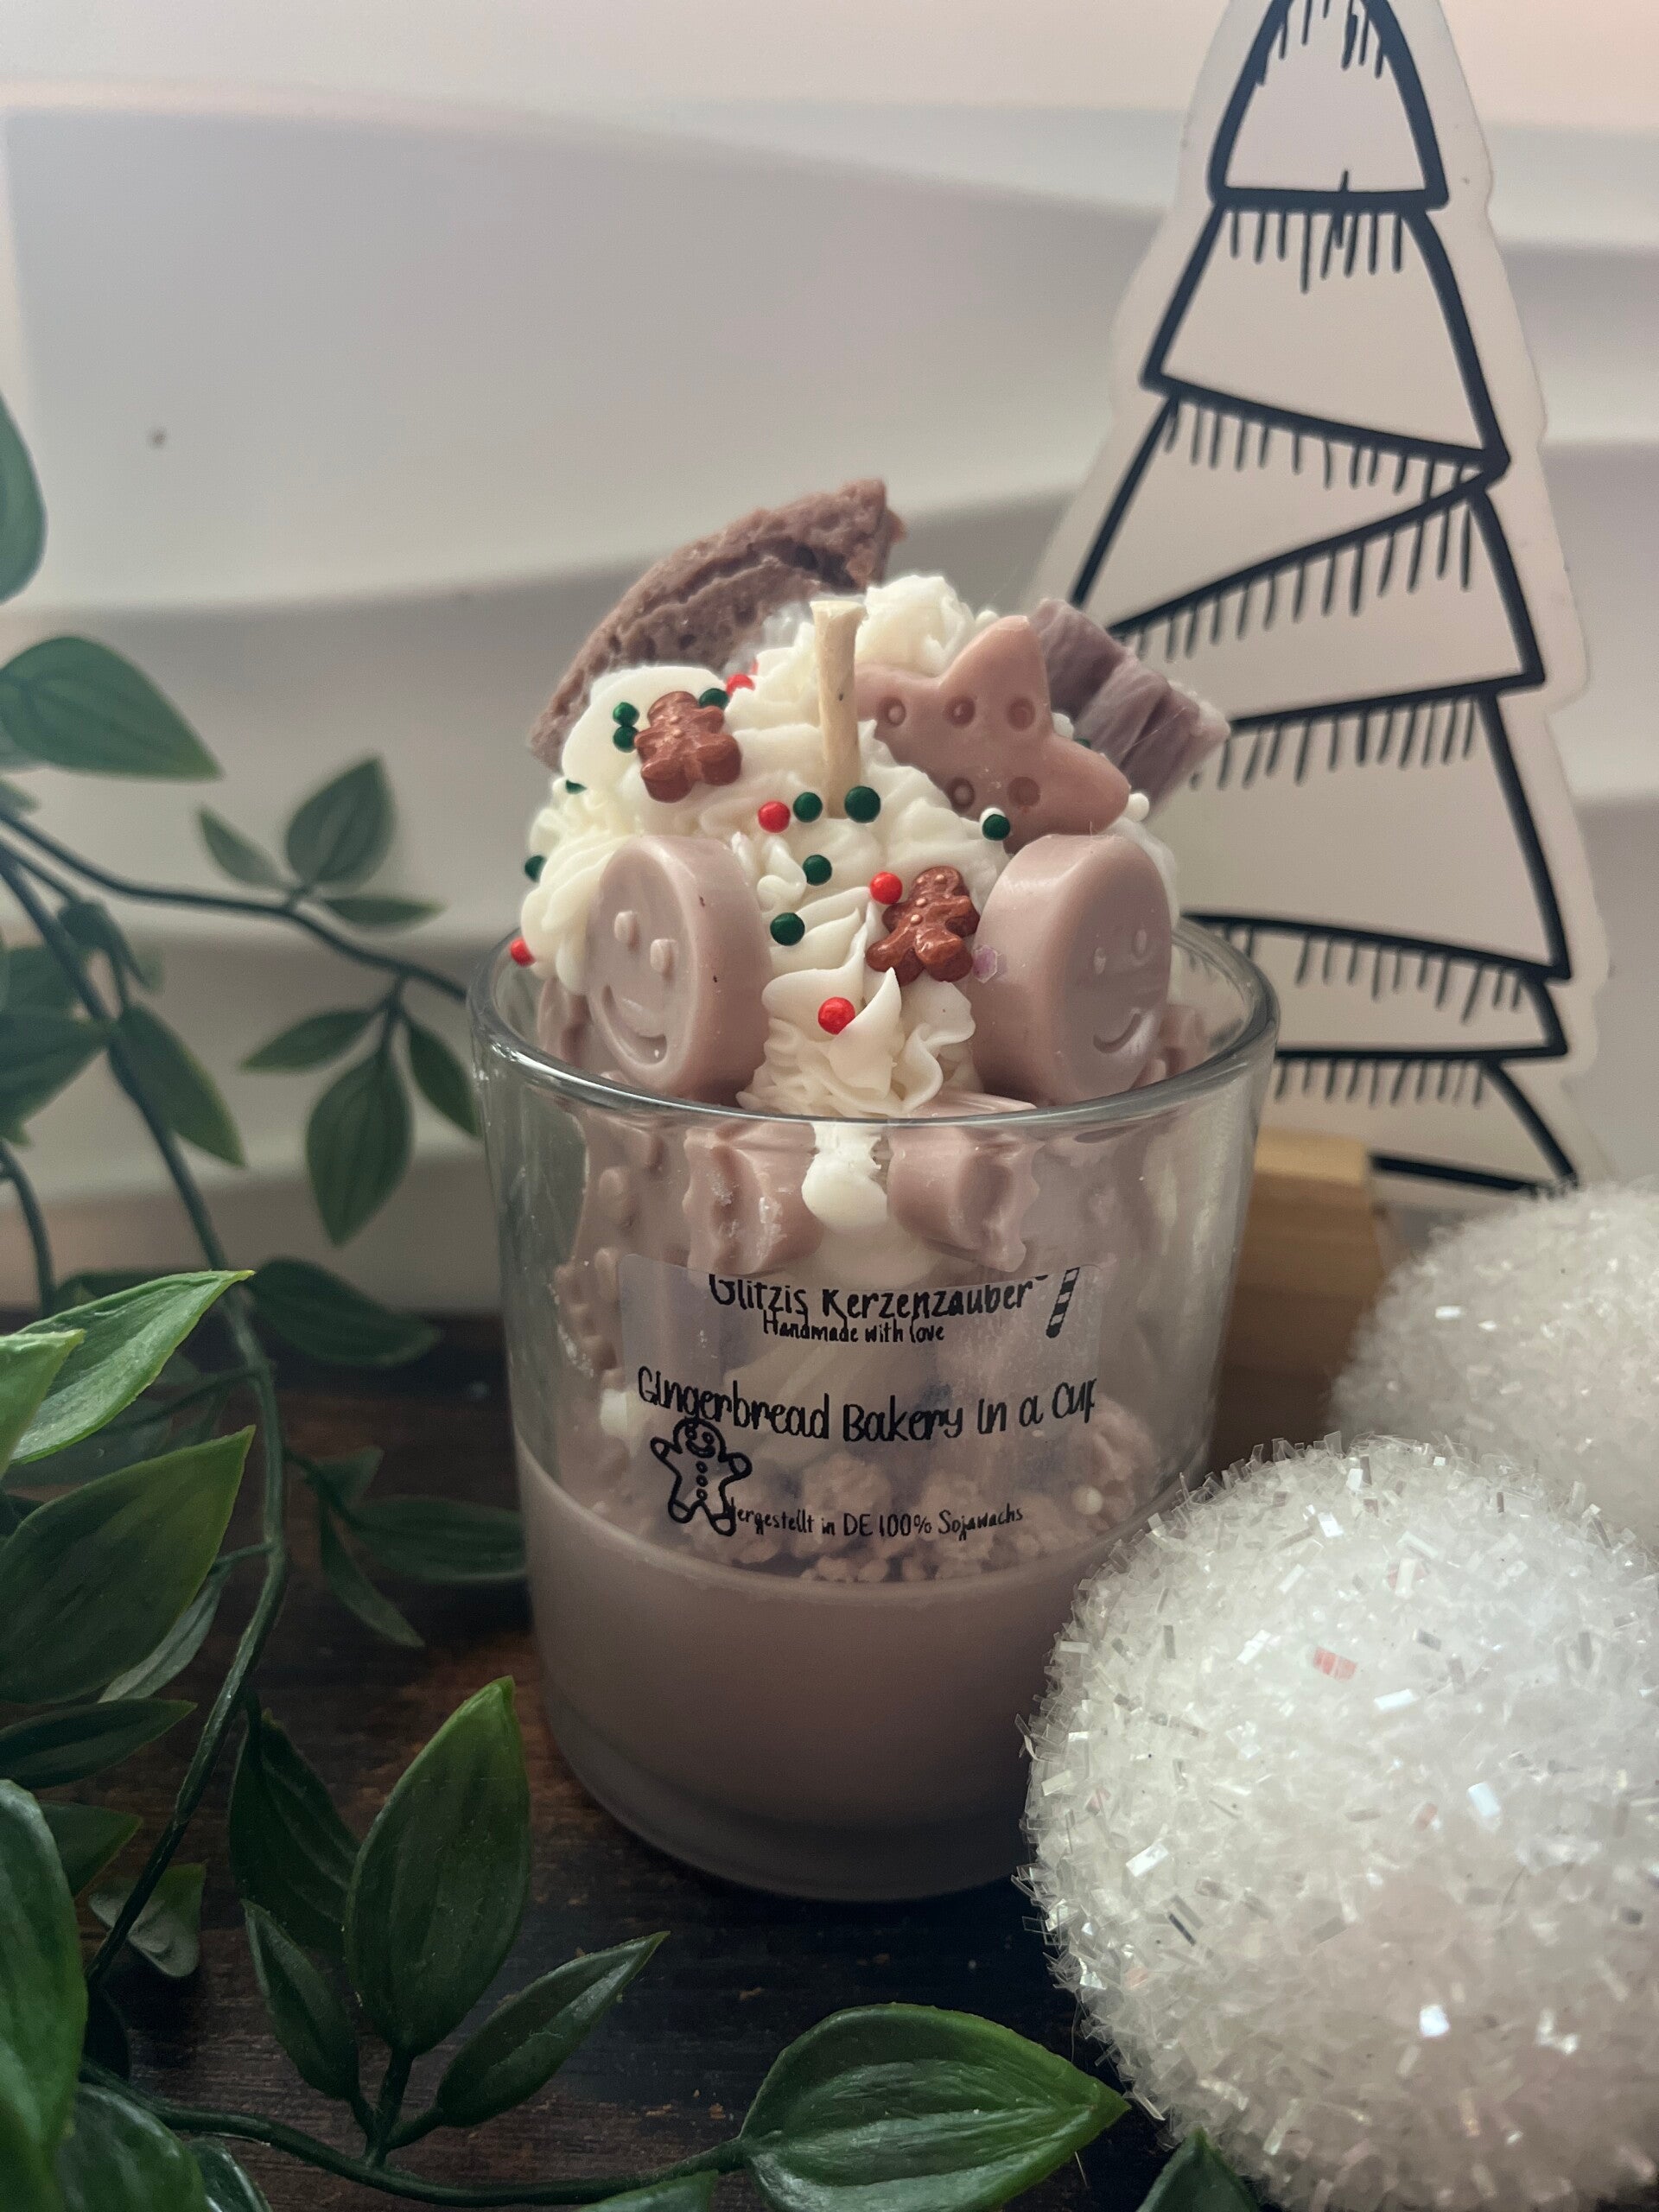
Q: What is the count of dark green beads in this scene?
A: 11